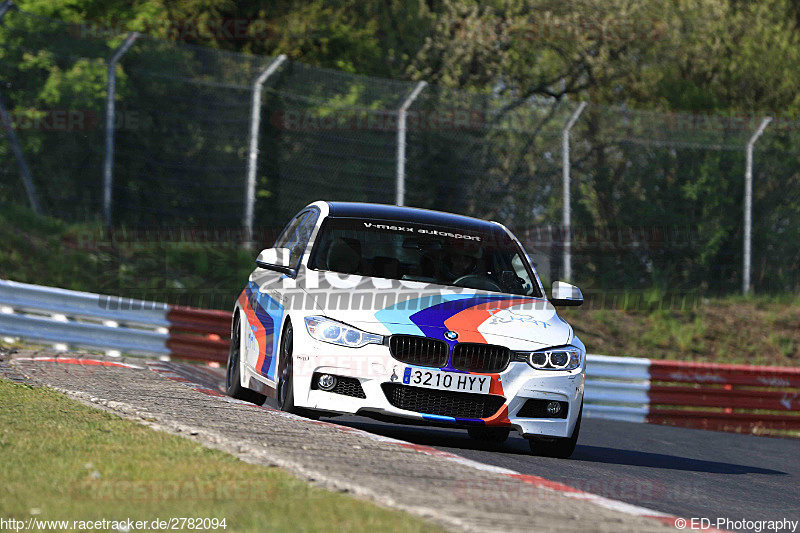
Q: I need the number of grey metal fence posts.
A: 6